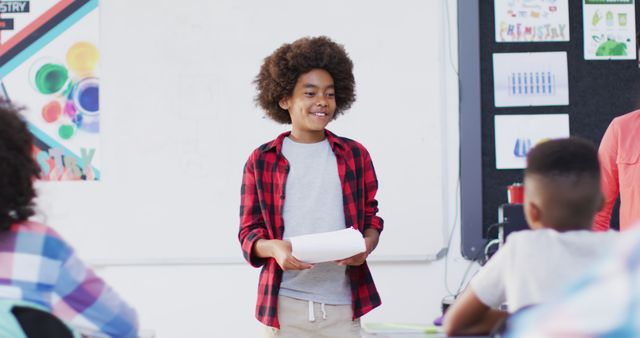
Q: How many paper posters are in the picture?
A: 5